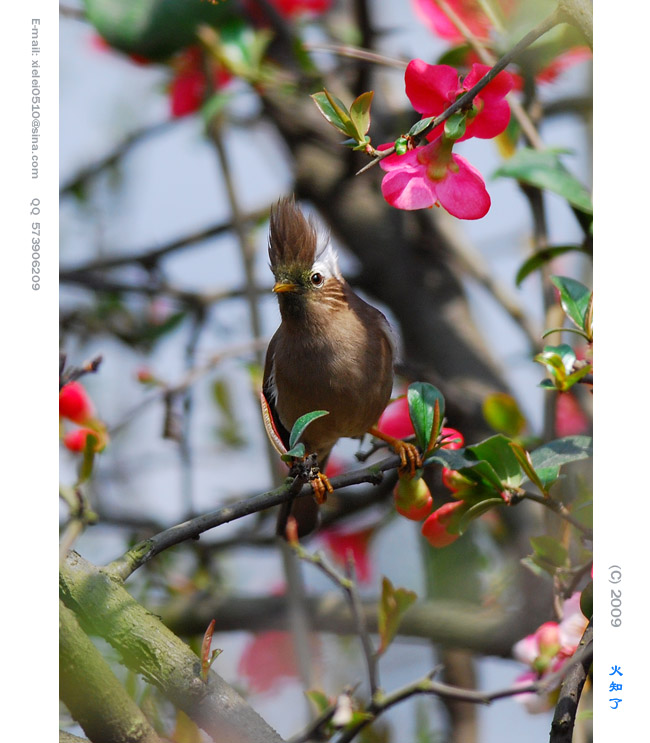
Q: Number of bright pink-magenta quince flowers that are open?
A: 2